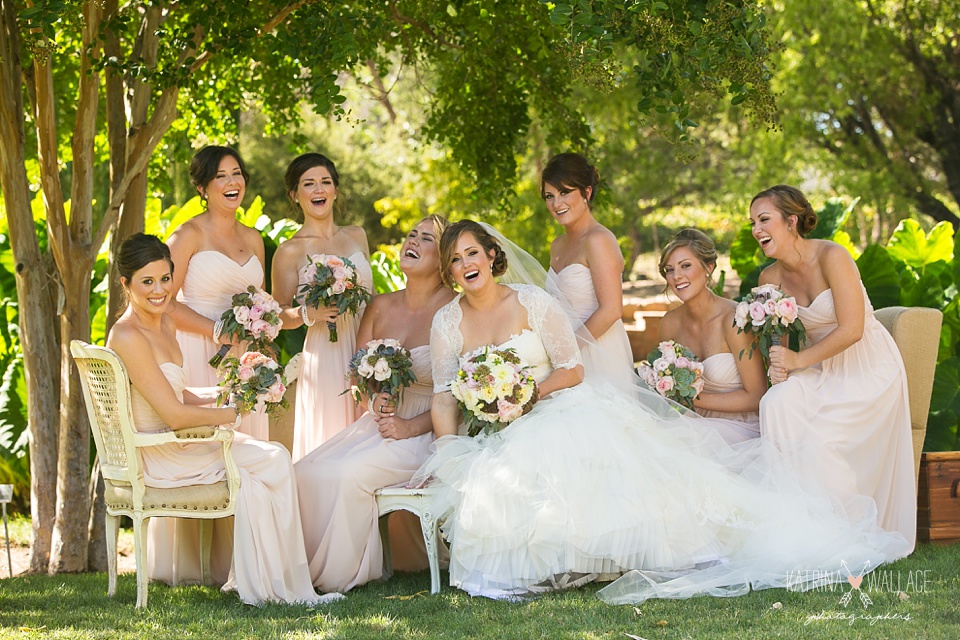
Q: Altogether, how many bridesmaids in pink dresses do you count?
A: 7